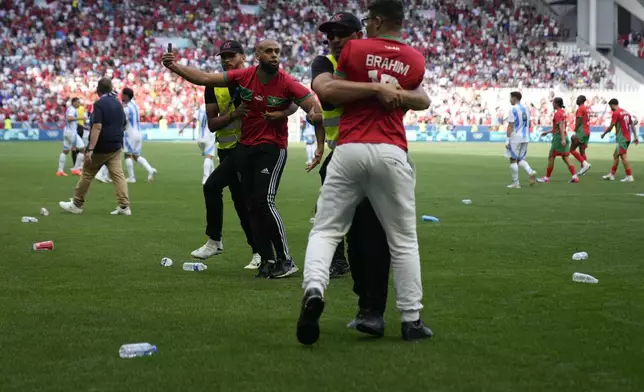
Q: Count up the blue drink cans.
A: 1